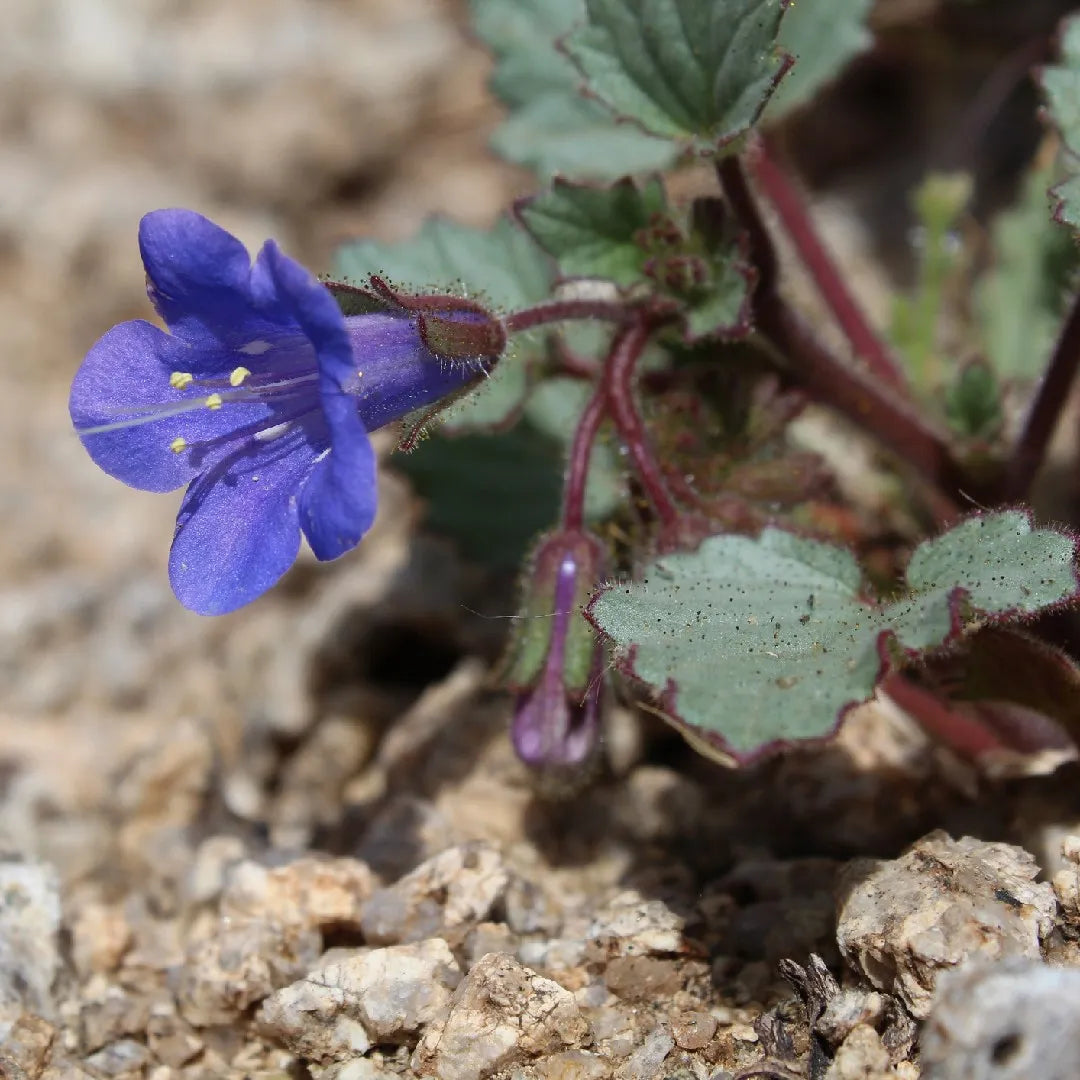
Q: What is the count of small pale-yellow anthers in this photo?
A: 4